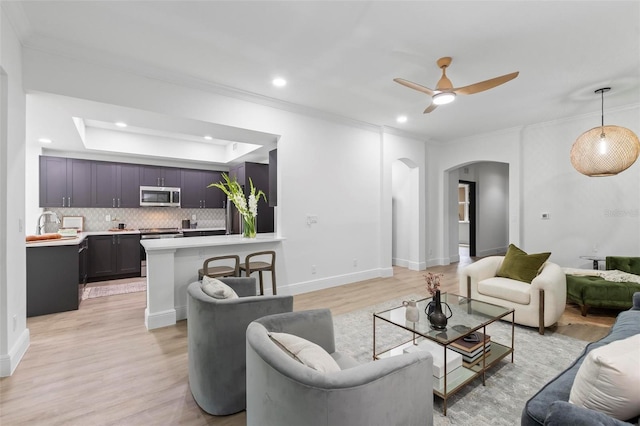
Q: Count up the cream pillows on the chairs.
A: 2